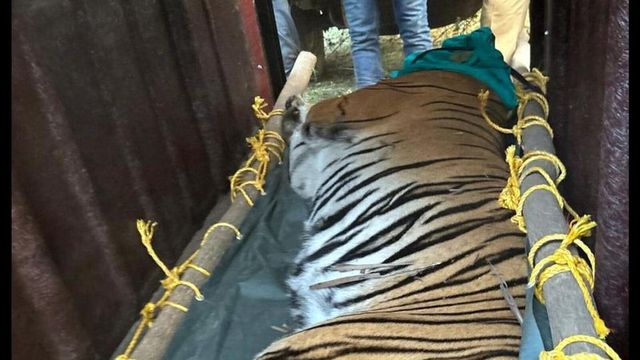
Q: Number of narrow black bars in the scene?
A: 2